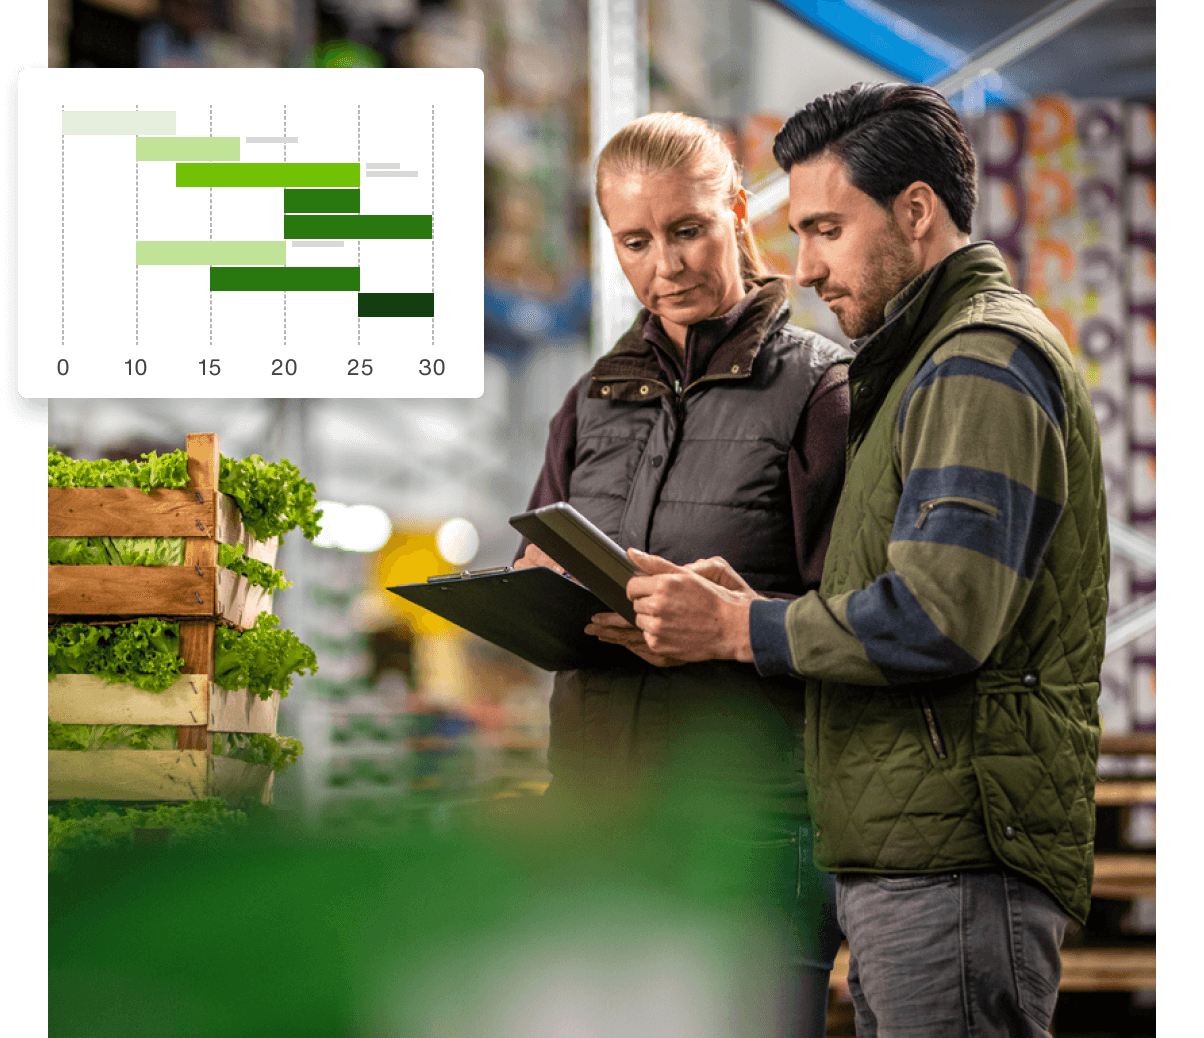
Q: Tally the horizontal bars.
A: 8